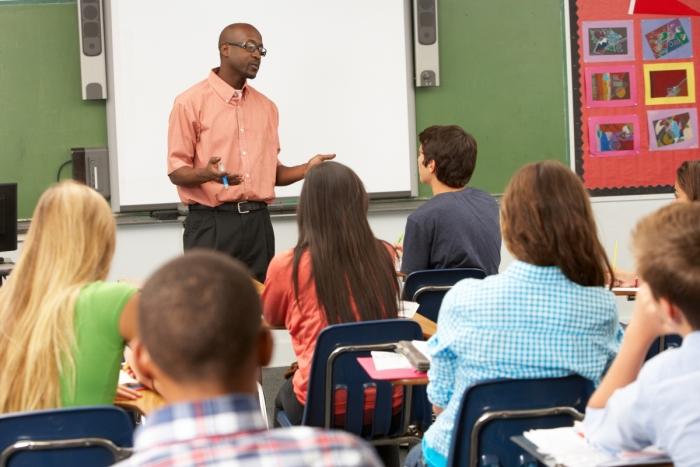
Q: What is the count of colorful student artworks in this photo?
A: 6